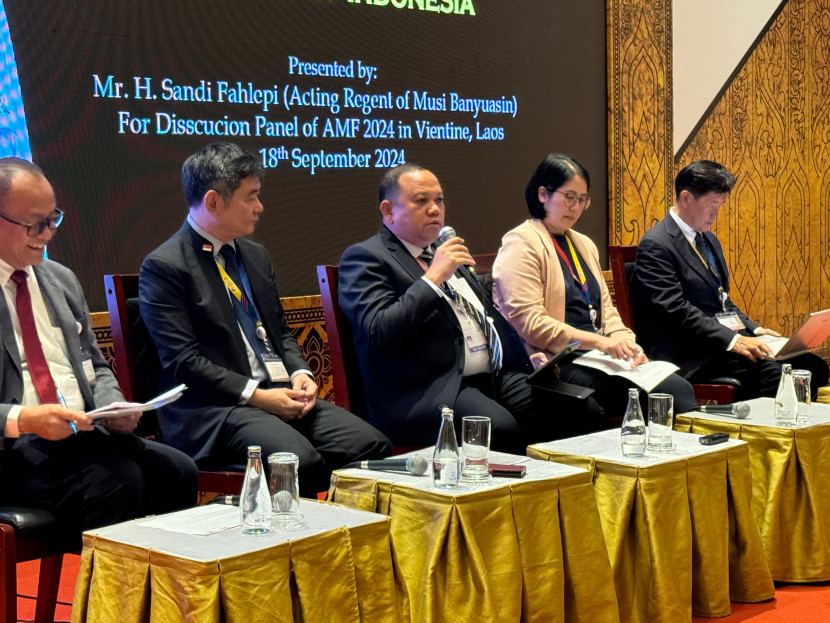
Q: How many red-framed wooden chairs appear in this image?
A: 5